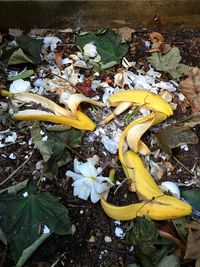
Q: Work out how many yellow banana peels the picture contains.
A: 3